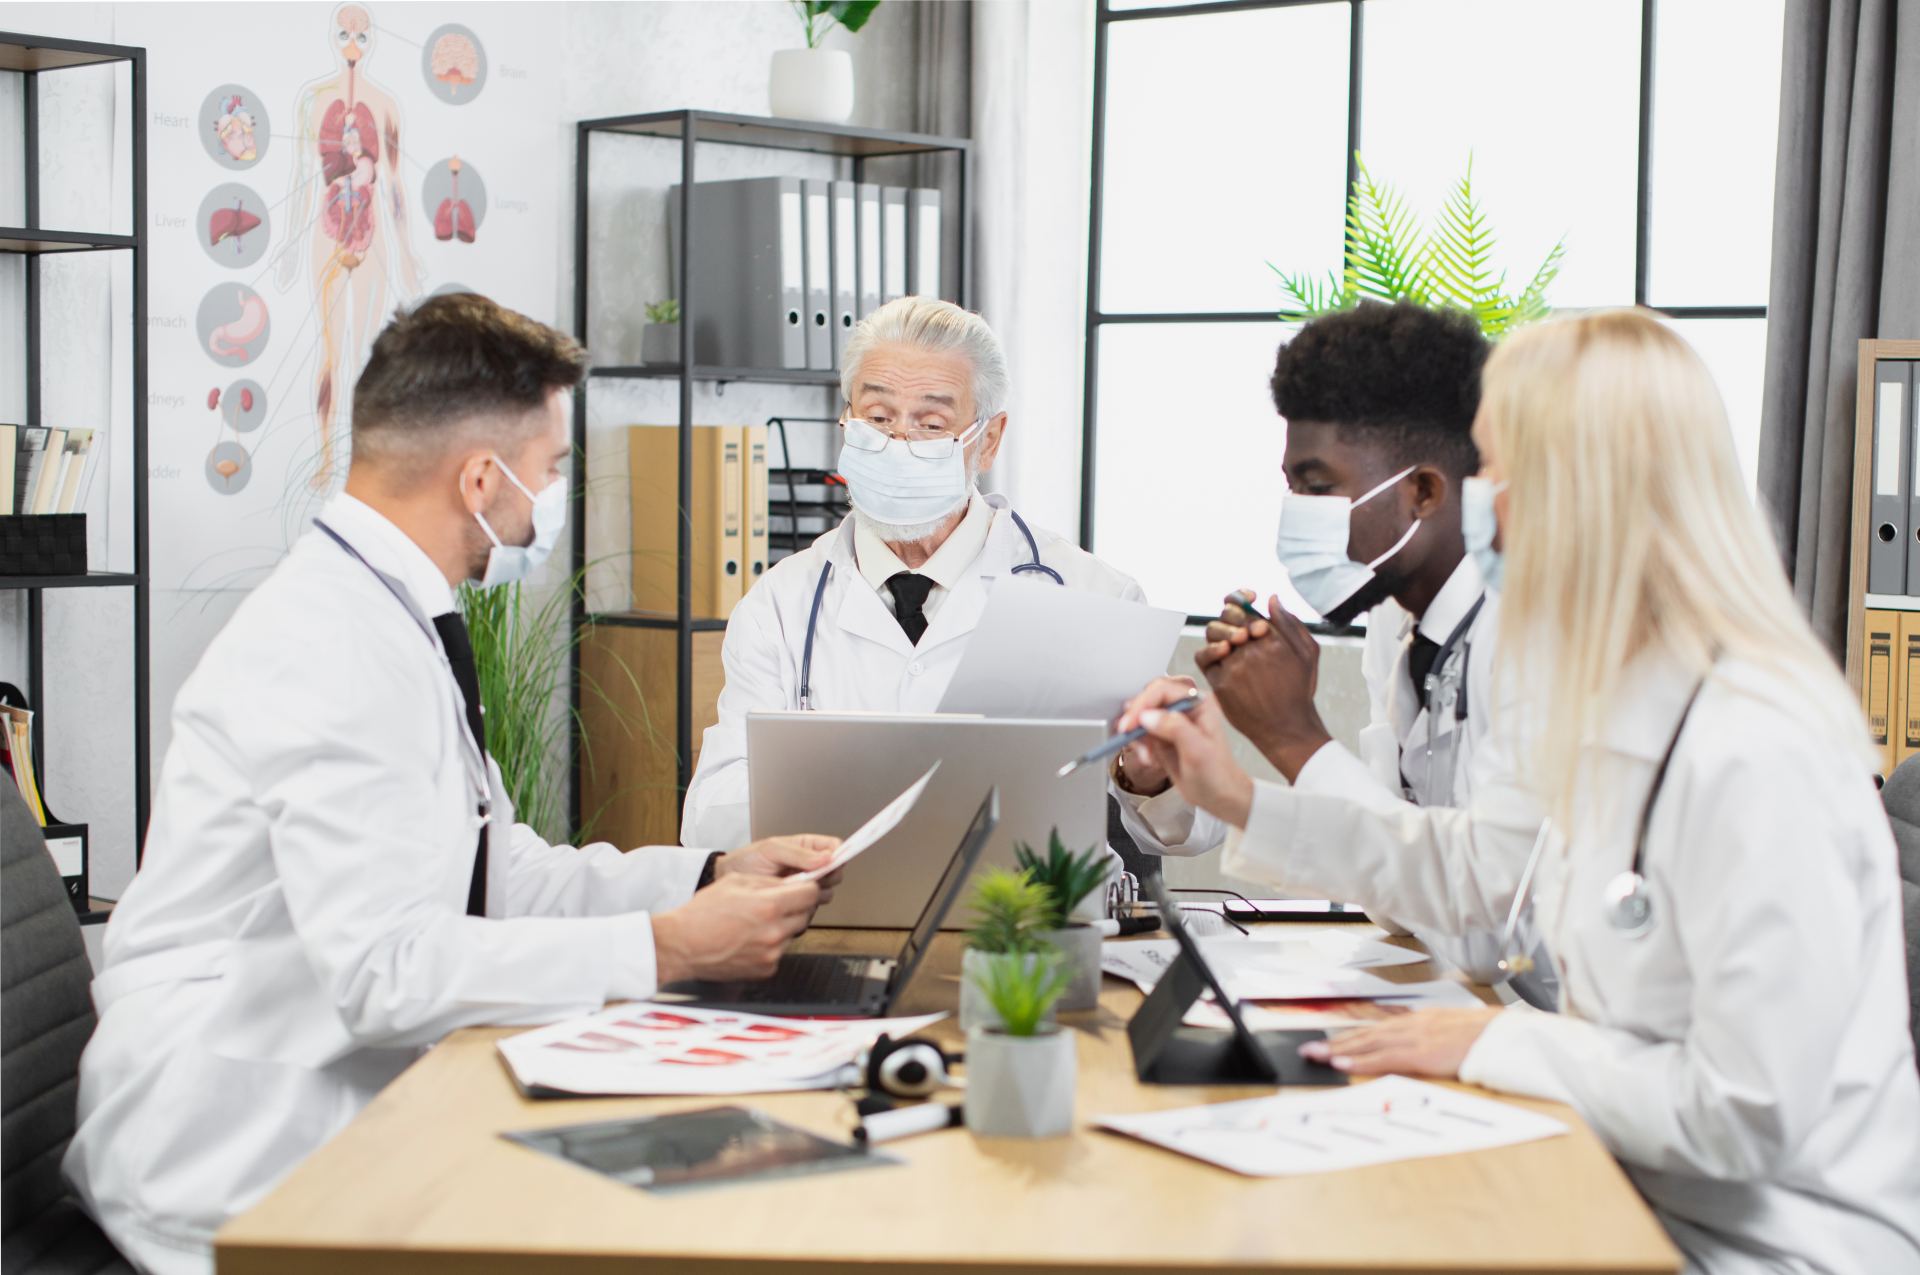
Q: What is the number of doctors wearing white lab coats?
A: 4